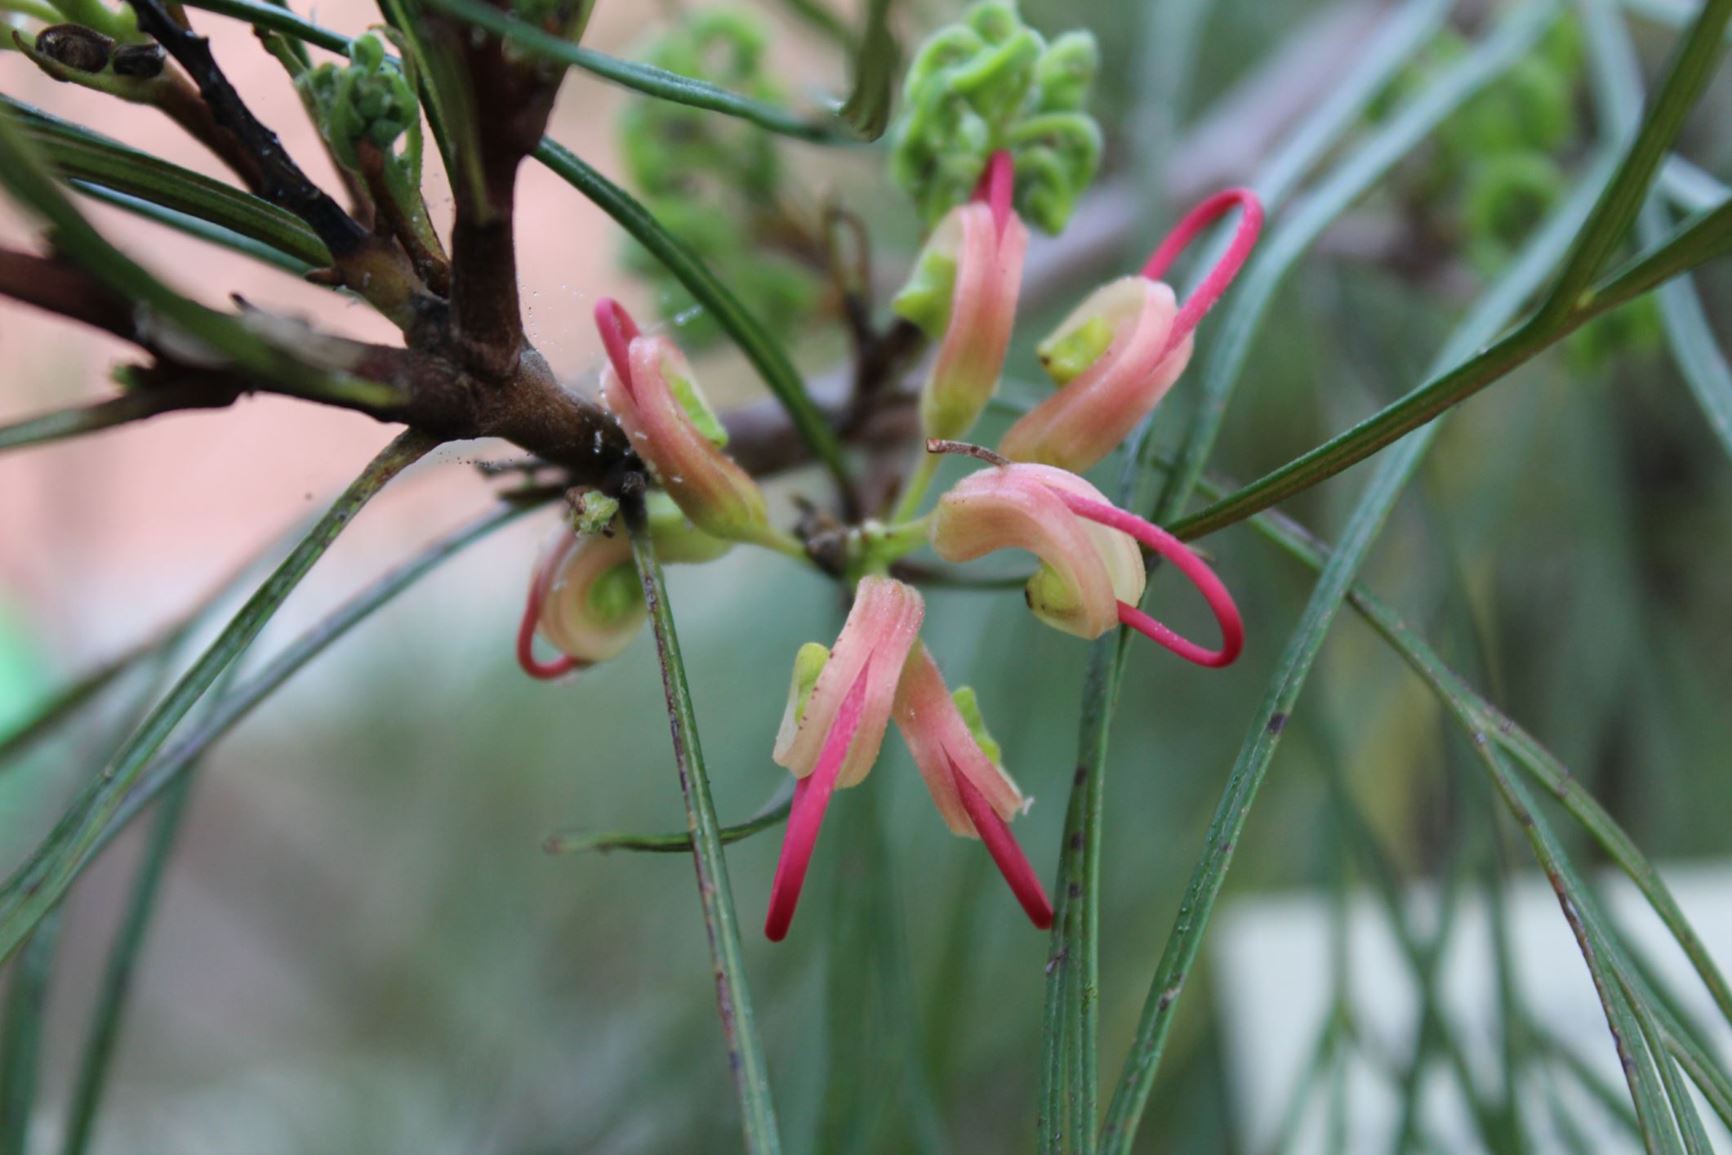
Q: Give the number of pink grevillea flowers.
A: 7